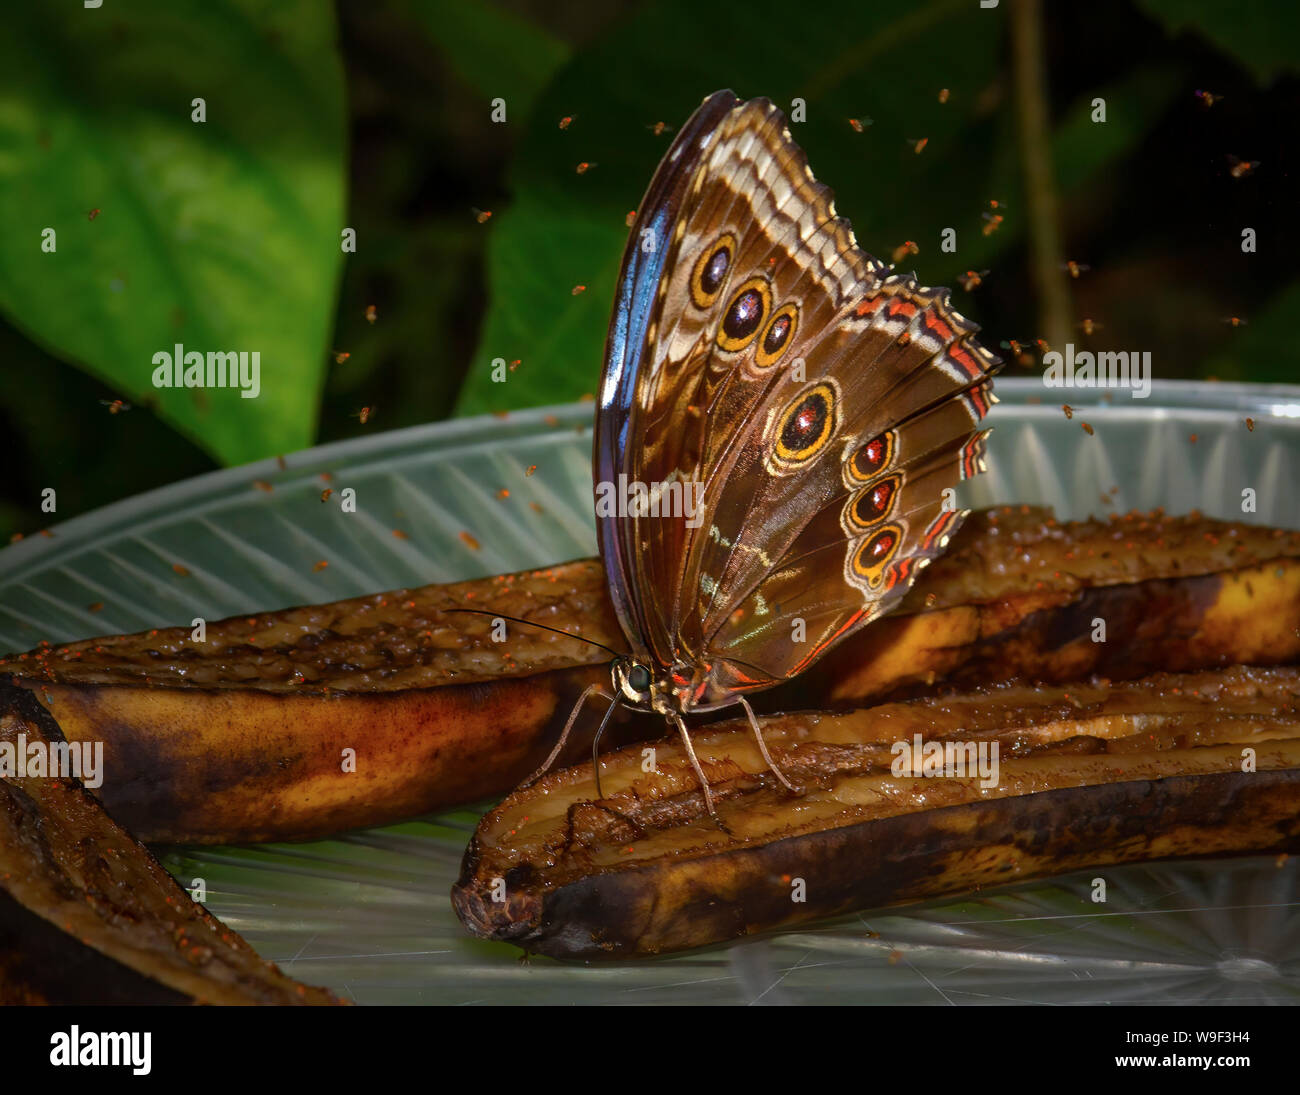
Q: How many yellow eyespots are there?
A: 7